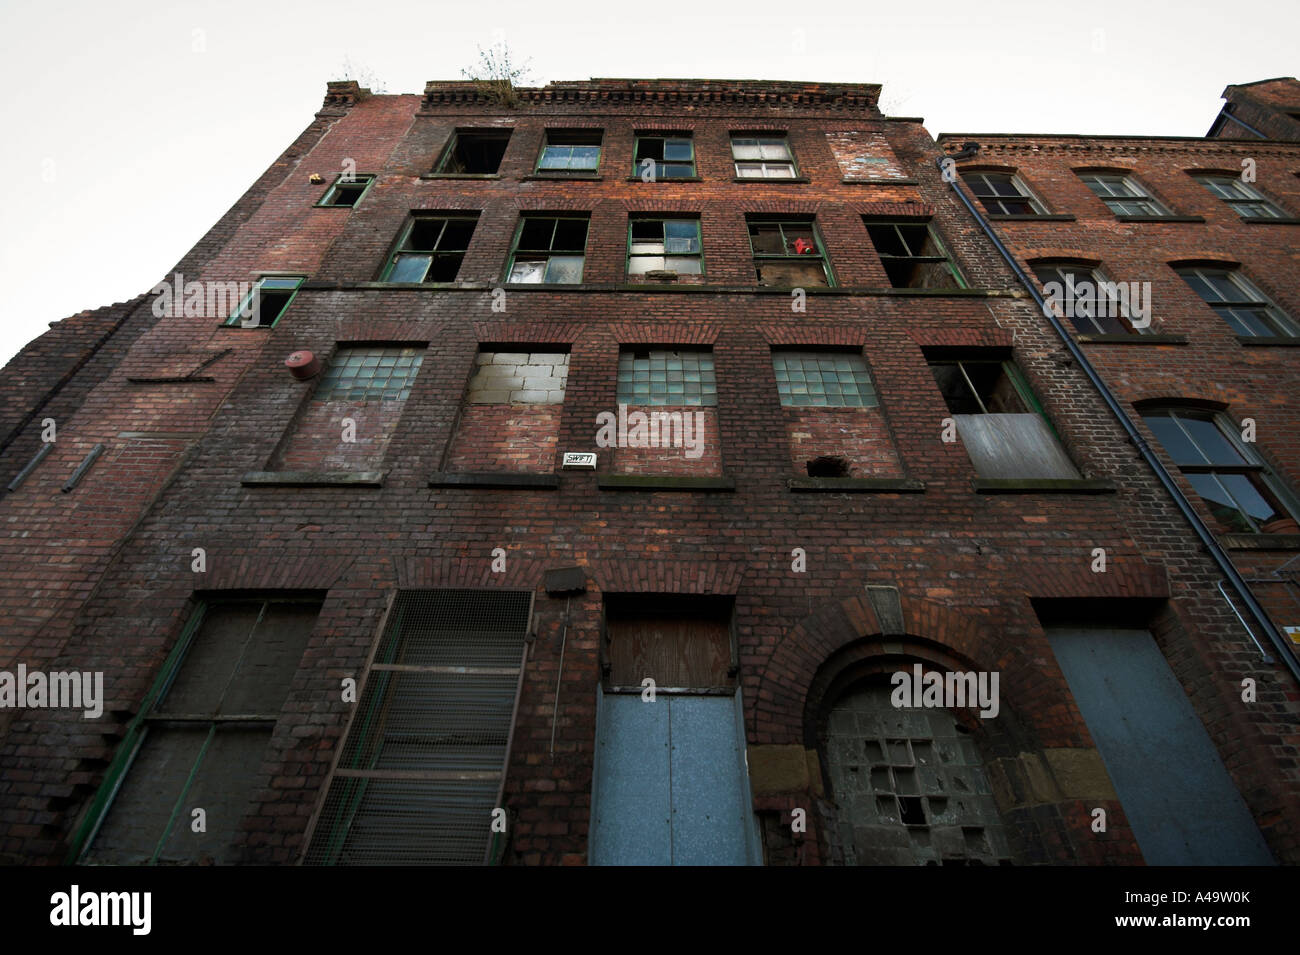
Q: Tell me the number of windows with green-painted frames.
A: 14